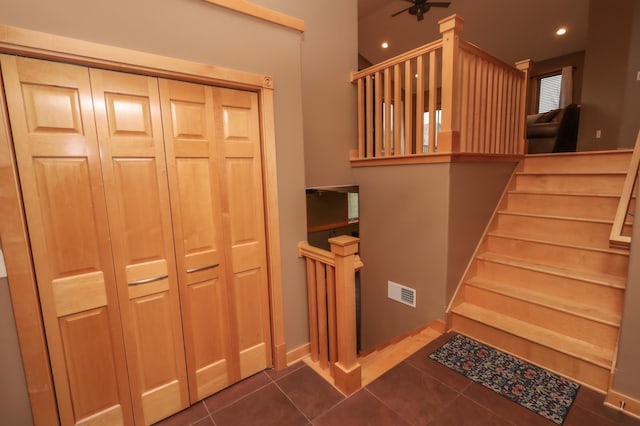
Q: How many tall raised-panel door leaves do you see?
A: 4